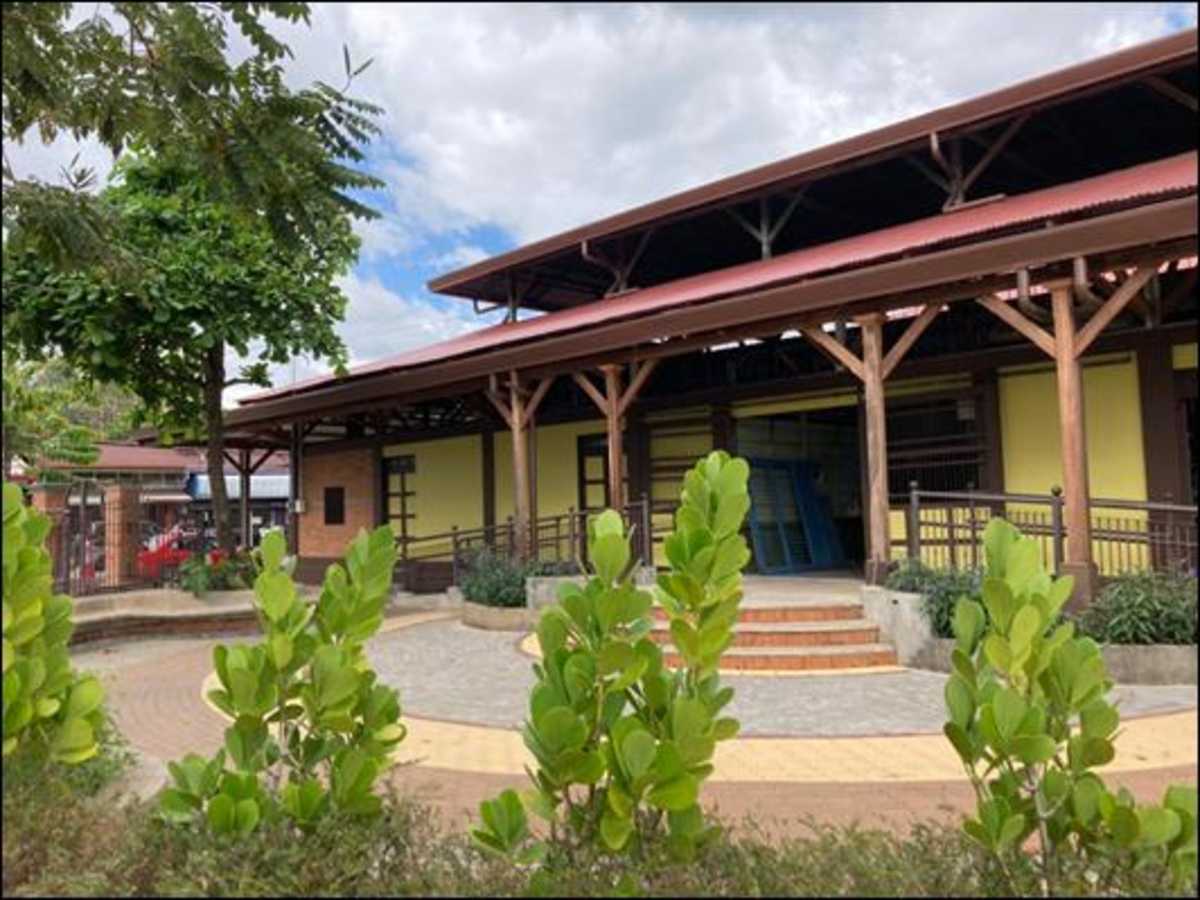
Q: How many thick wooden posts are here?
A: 4